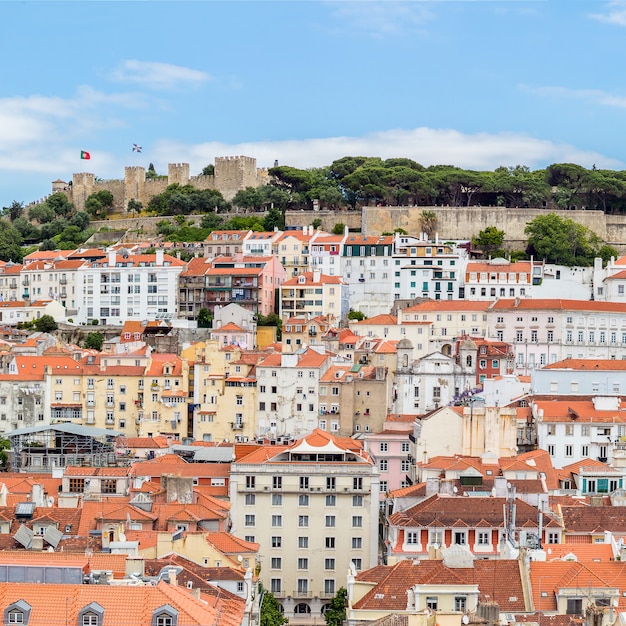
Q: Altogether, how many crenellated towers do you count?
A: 4